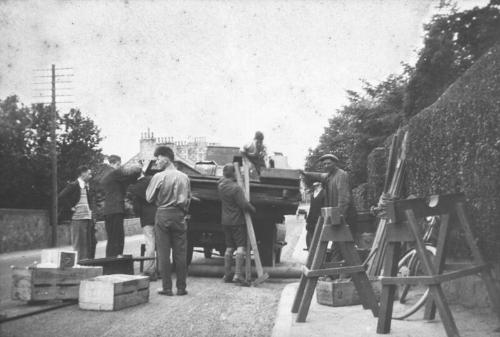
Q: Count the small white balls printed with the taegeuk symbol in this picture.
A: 0